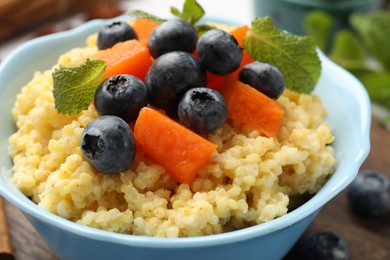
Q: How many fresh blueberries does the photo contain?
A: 10